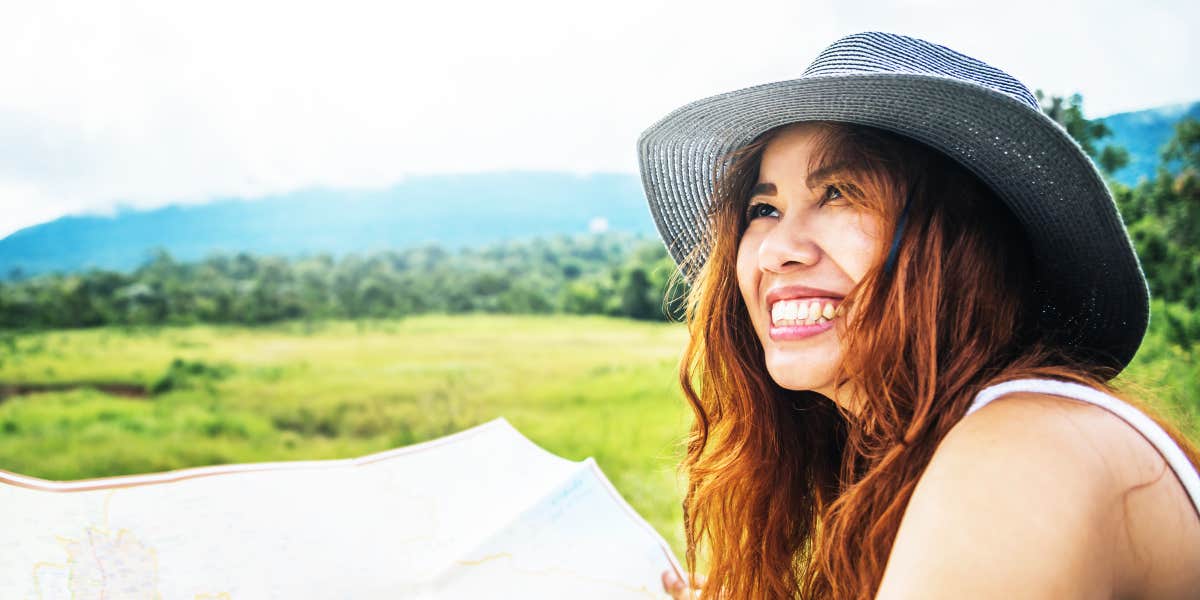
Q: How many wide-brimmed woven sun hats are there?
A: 1